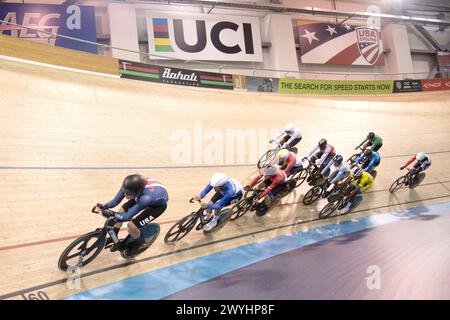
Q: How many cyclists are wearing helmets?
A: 11